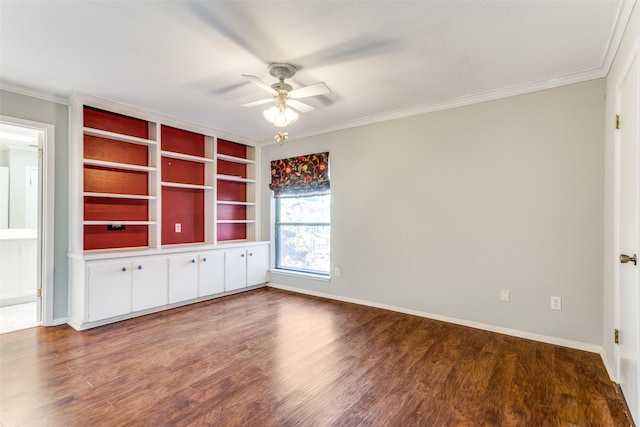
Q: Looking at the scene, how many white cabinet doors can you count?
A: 6